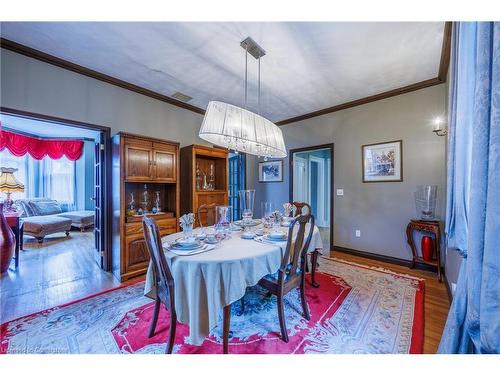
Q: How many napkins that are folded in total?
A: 3